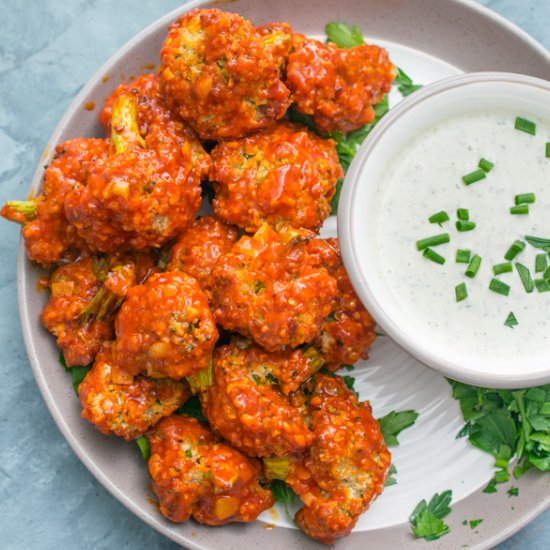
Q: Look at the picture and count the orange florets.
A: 15